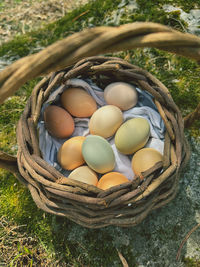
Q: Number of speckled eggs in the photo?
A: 0